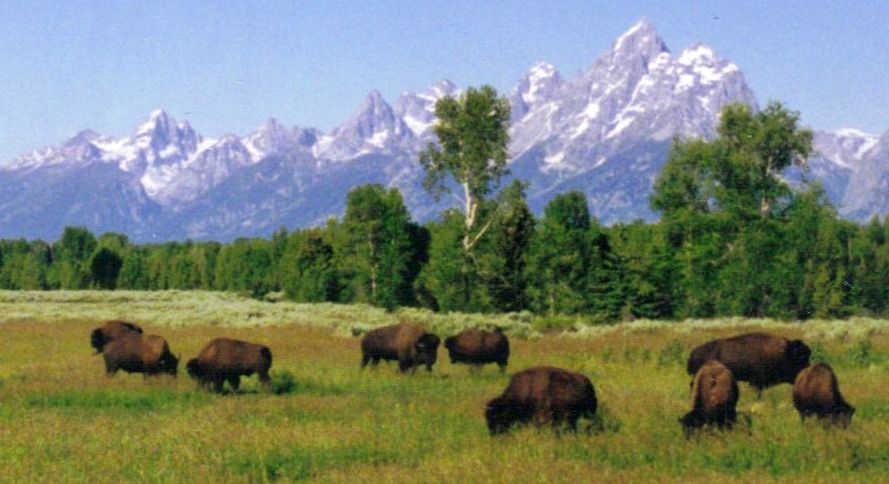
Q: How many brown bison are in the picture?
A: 9